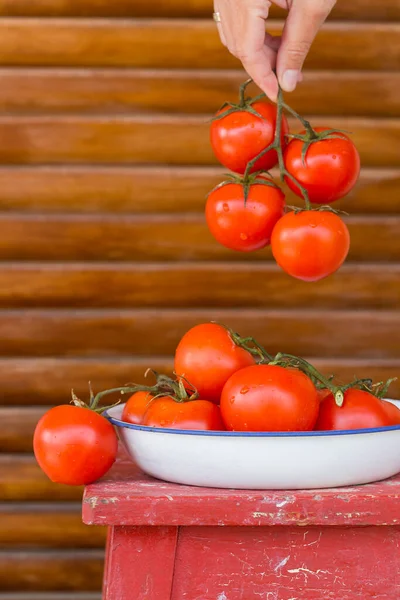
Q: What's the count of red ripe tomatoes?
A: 11